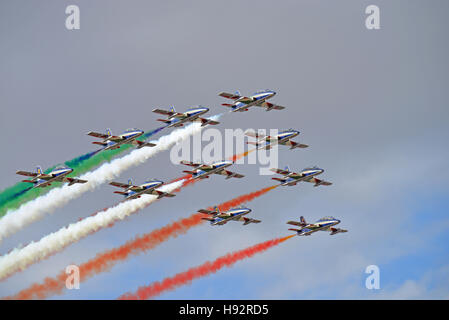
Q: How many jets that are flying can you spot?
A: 10